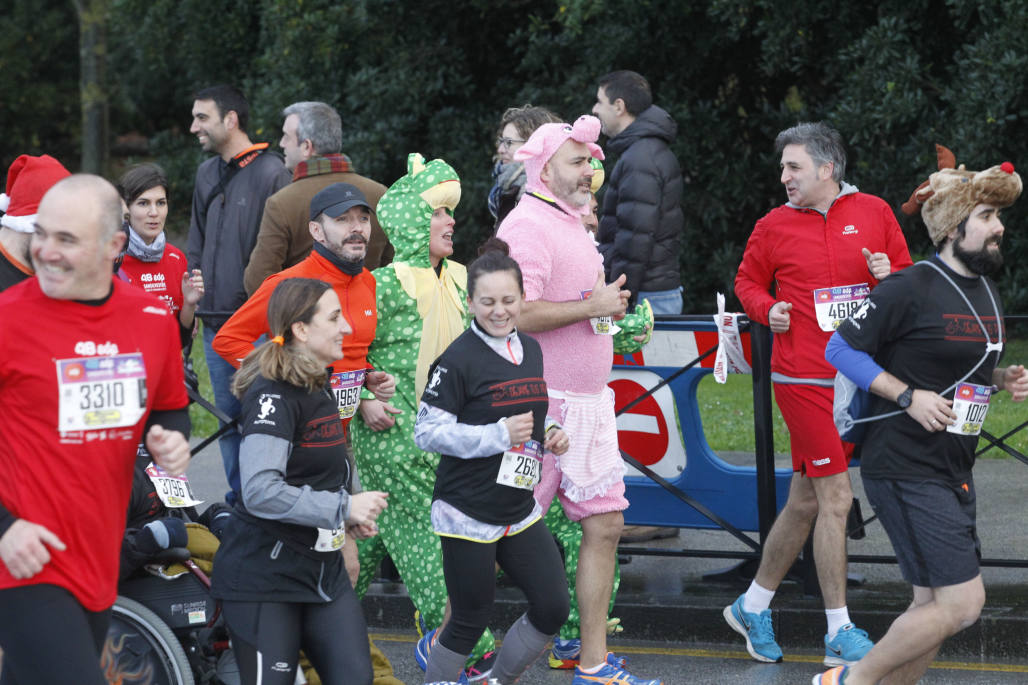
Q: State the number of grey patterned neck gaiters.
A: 1